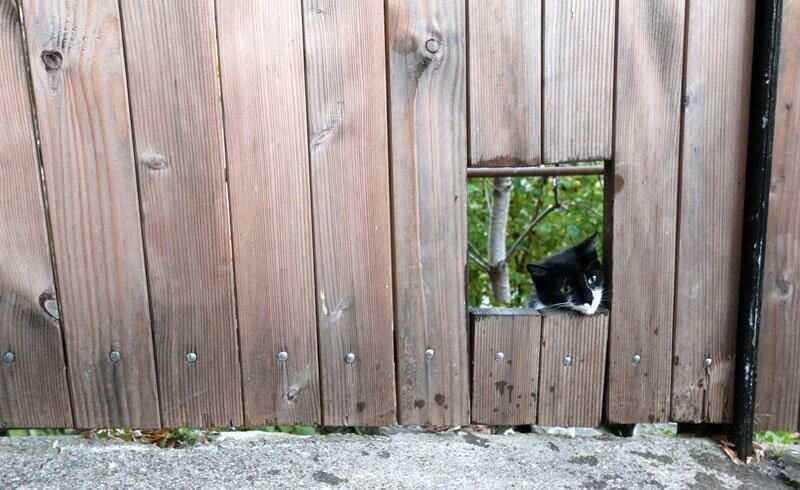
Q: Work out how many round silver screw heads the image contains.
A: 10